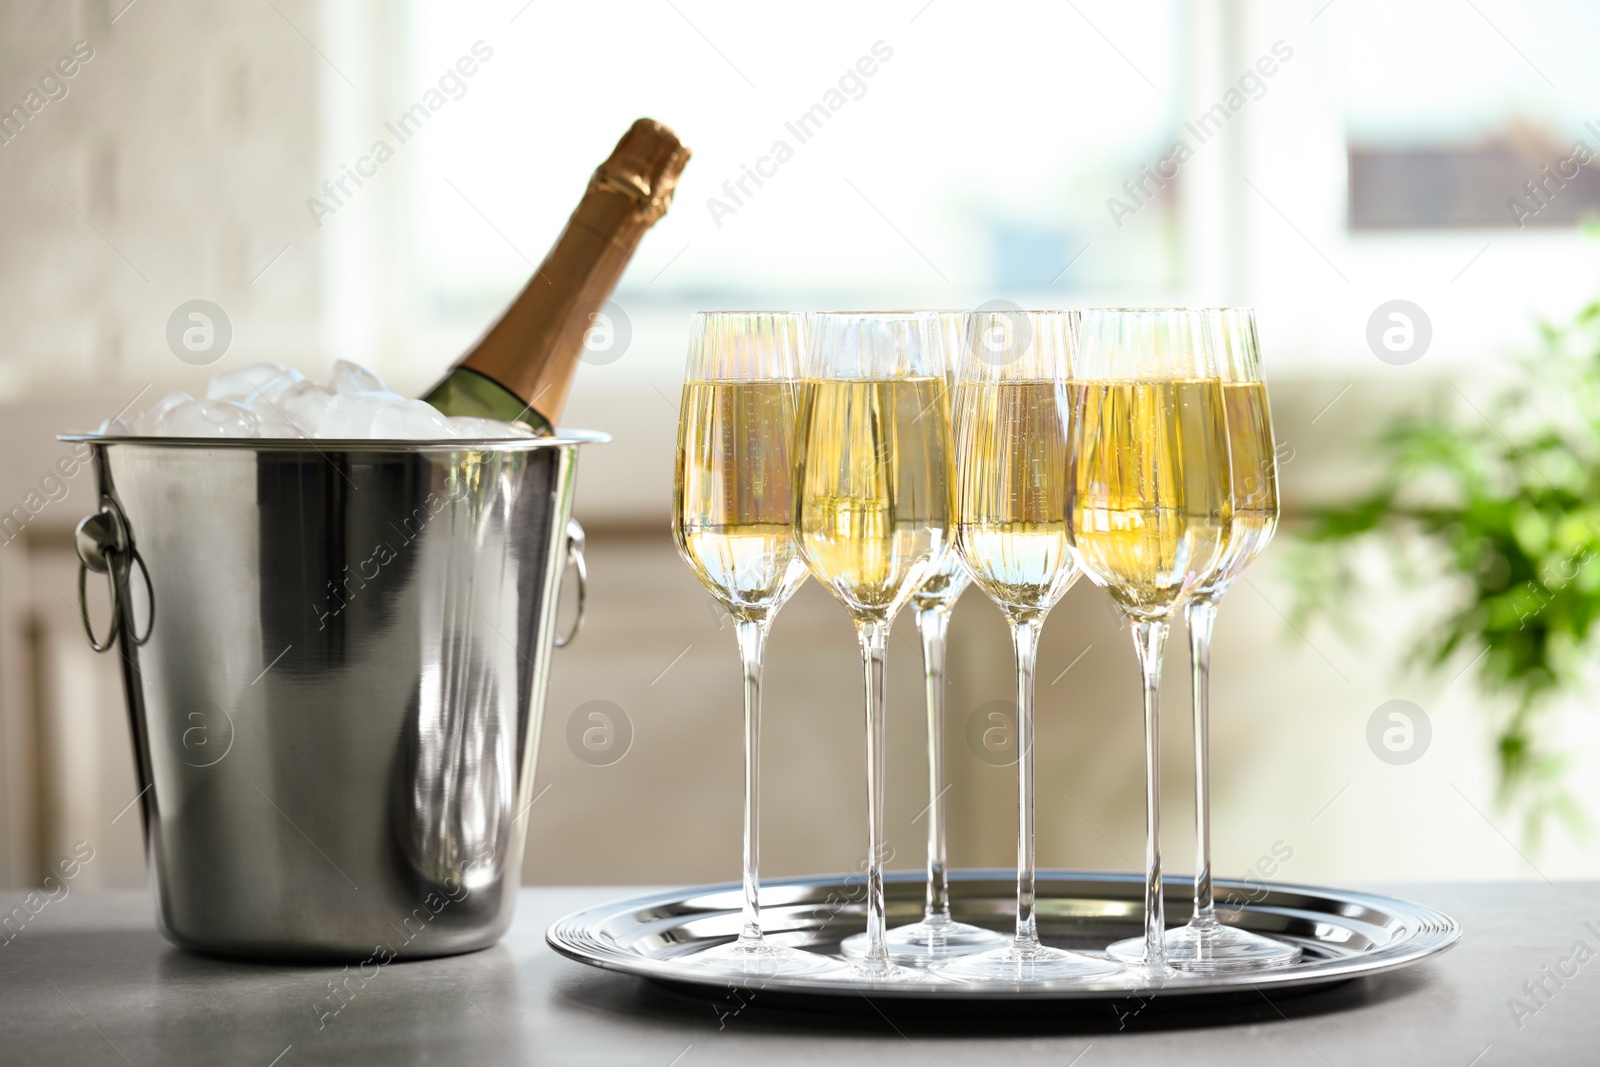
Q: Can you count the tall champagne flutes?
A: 6